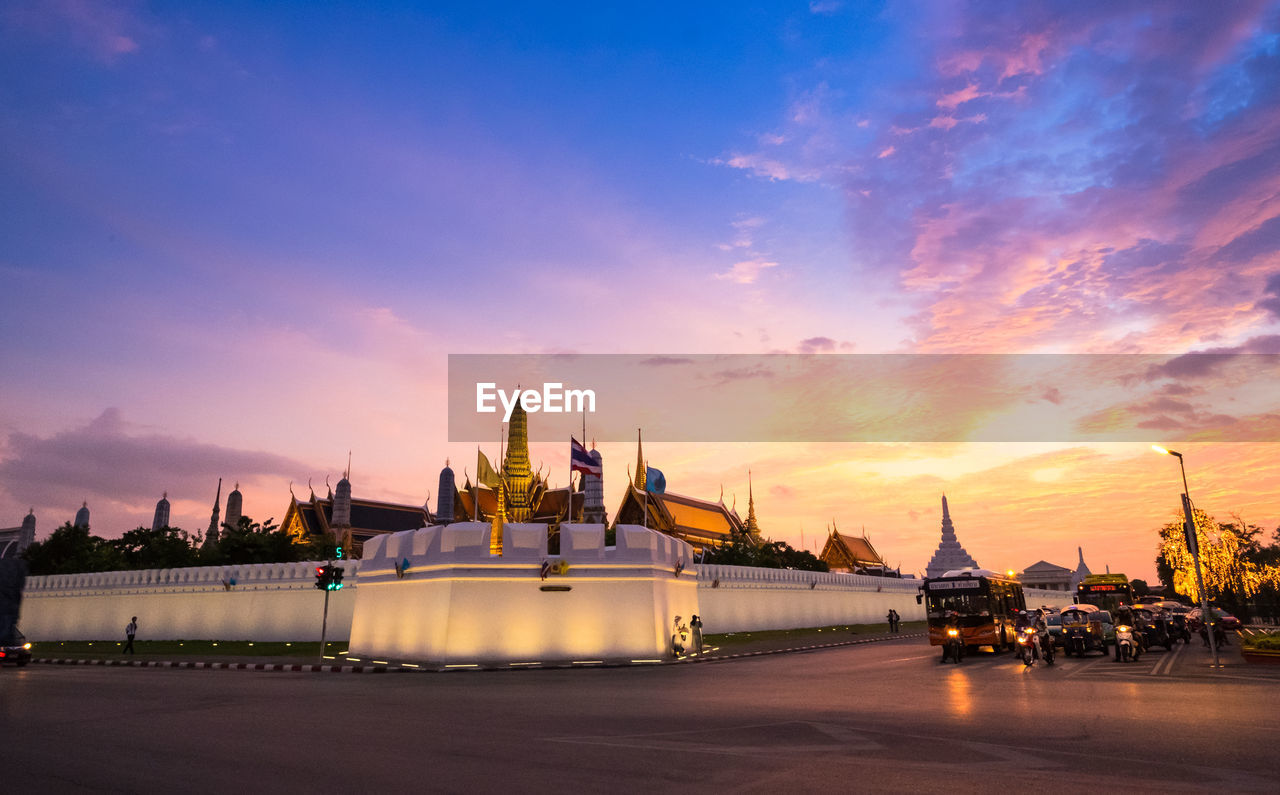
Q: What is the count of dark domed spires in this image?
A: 7